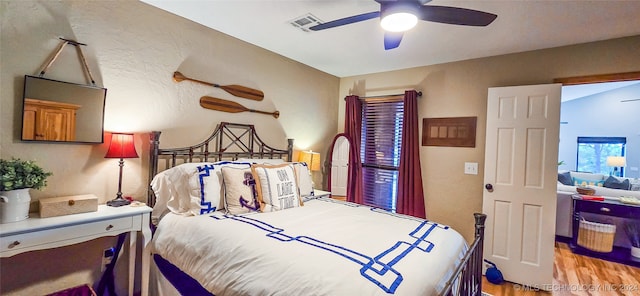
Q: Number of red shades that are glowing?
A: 1